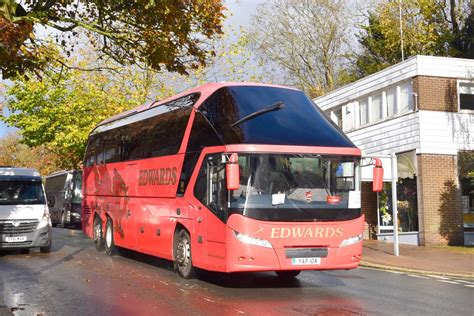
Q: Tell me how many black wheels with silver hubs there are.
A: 3